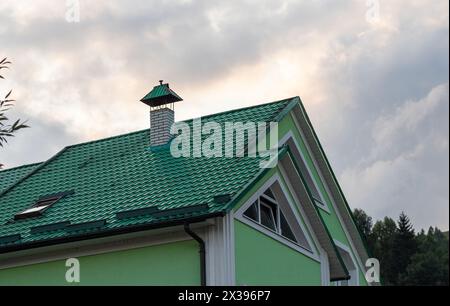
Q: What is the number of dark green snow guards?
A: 6